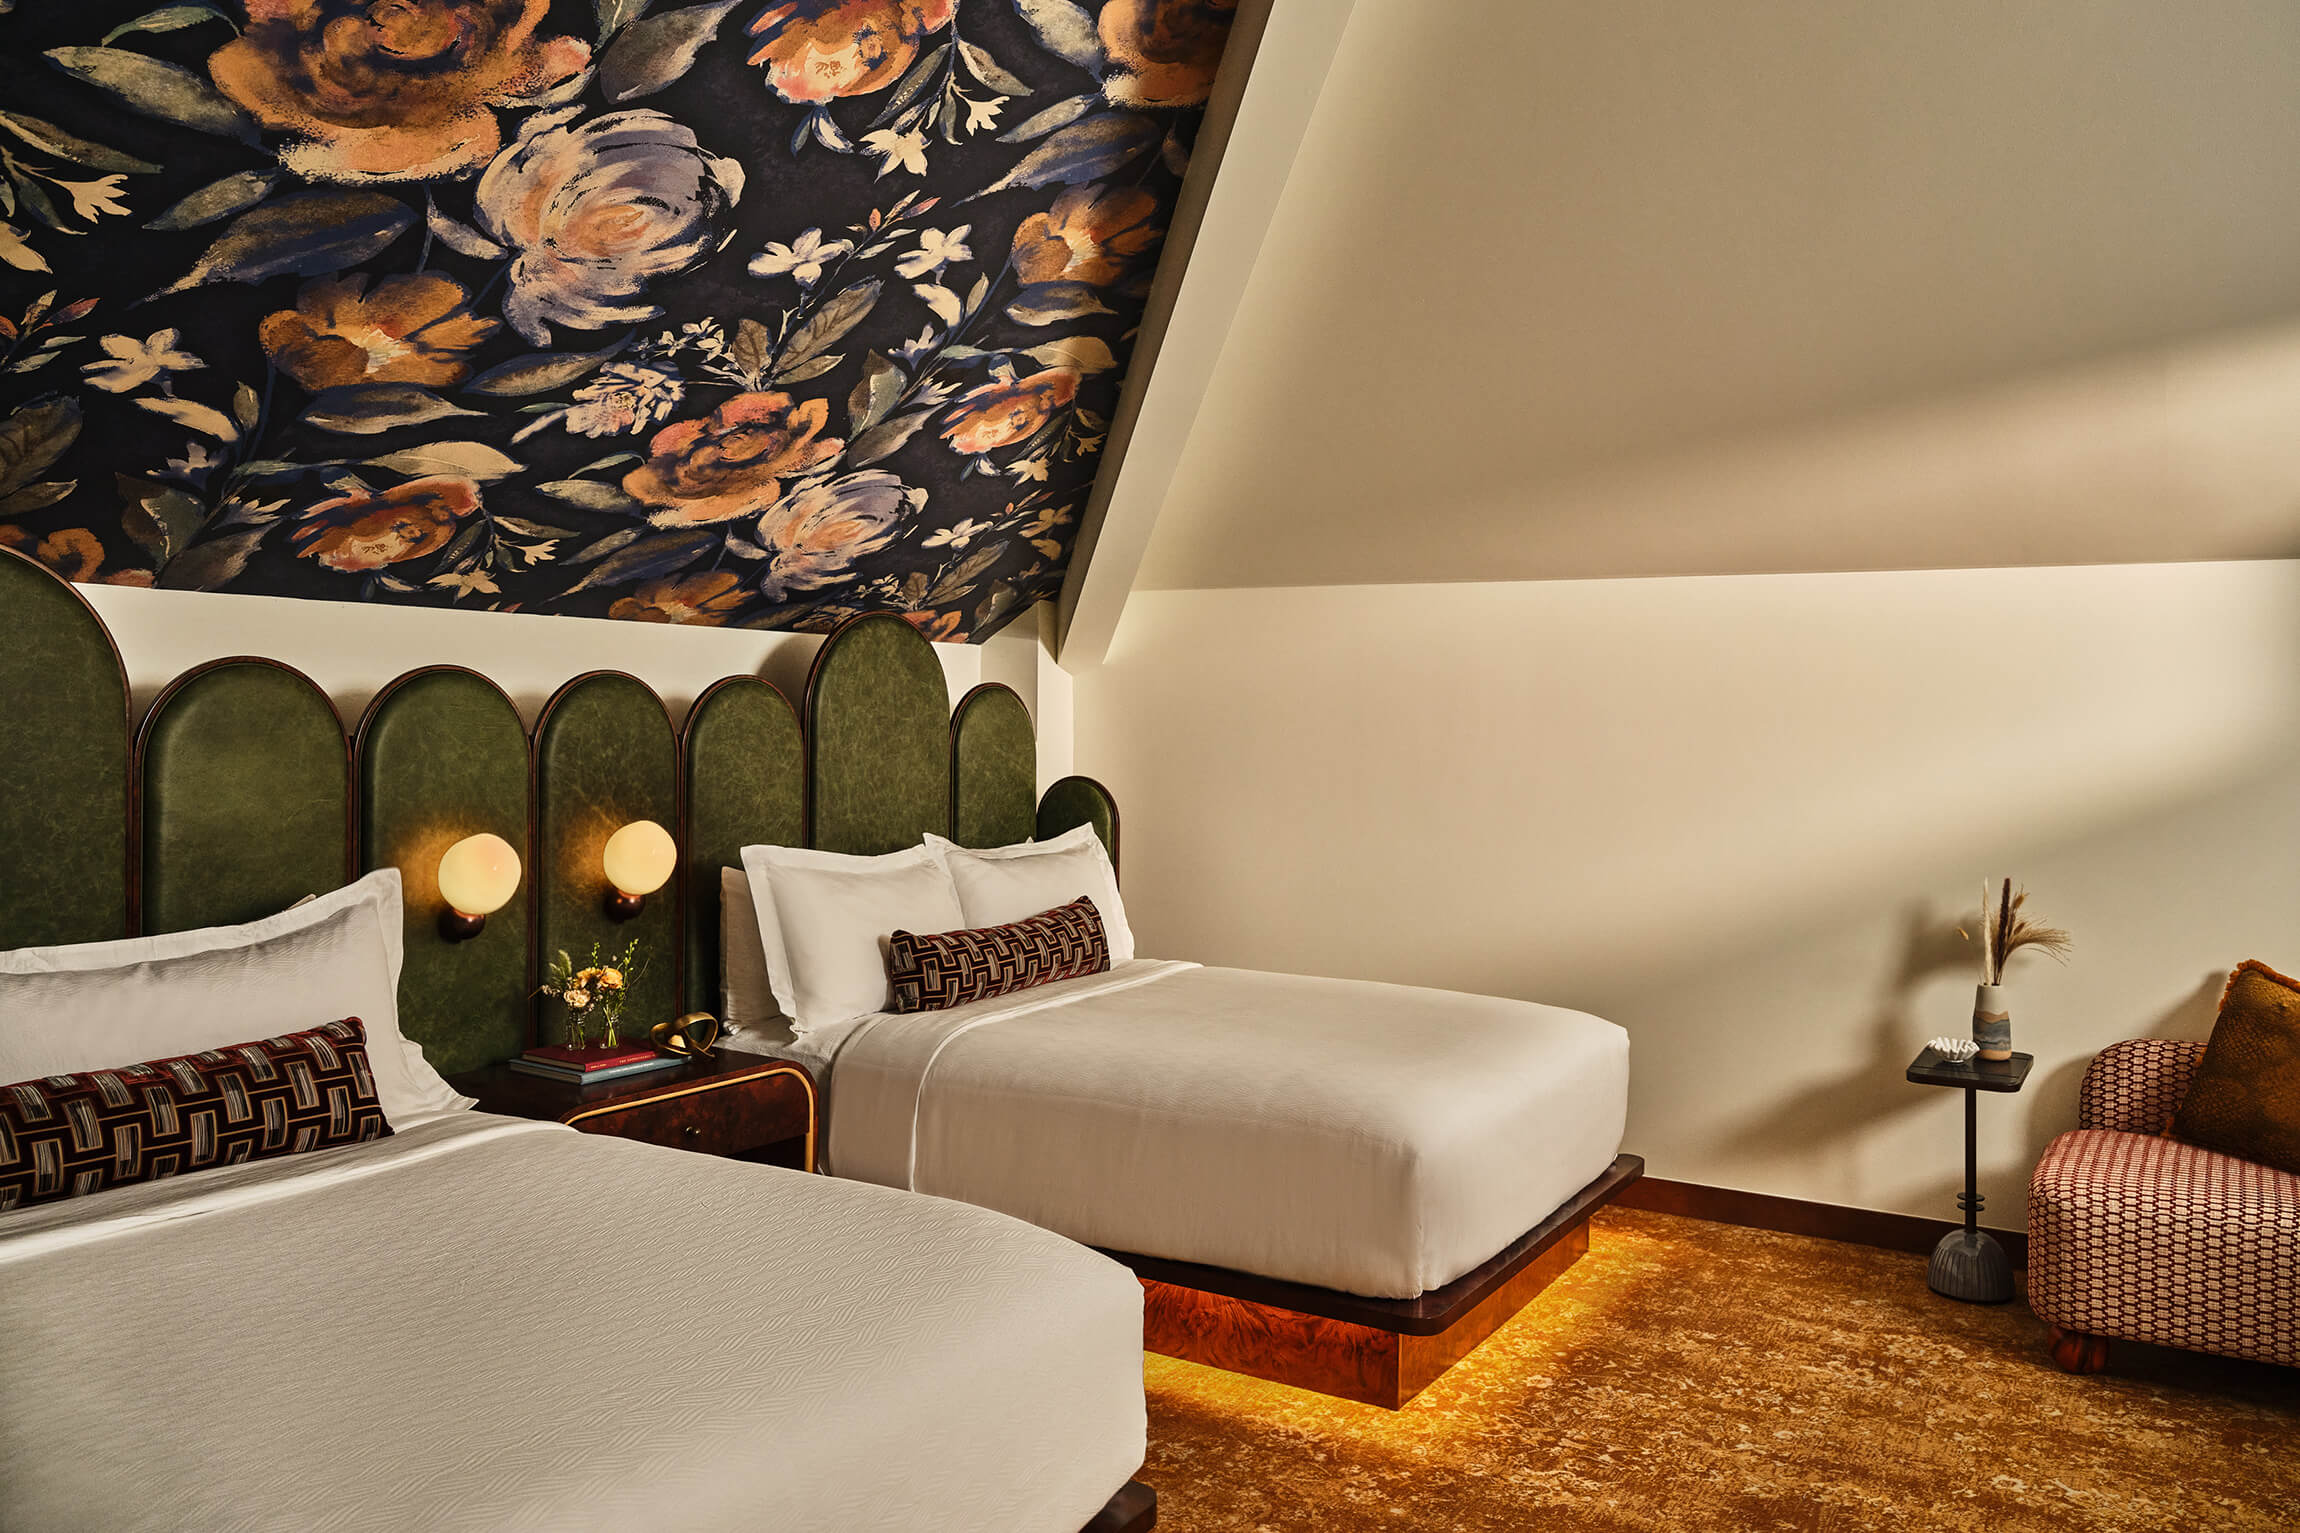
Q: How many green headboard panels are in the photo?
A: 8